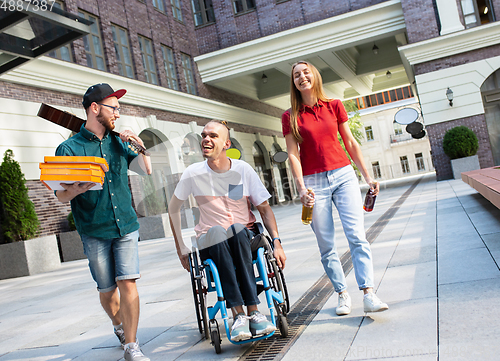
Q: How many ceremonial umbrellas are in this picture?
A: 0